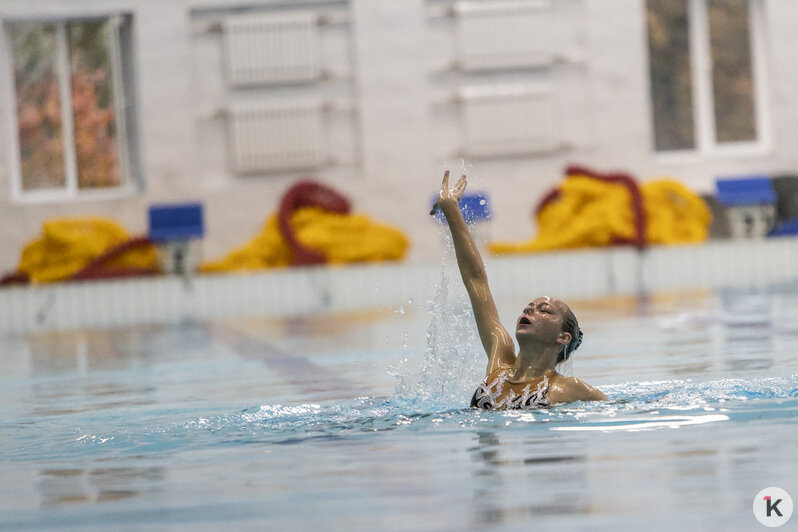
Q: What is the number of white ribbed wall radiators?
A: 4